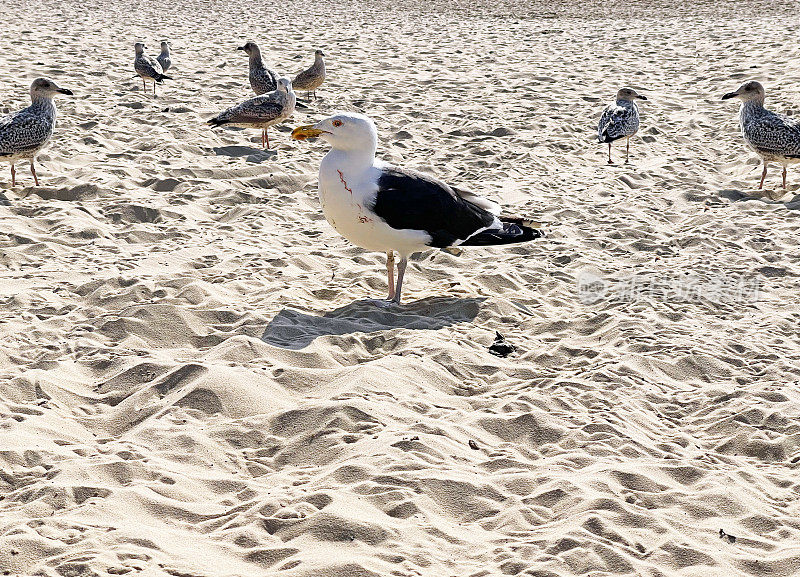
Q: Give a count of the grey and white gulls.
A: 8